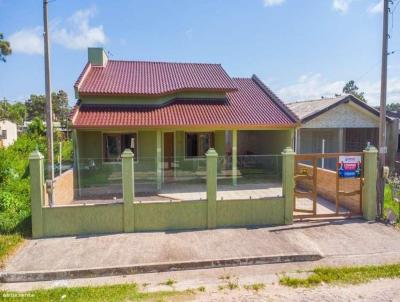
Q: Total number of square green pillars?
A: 5